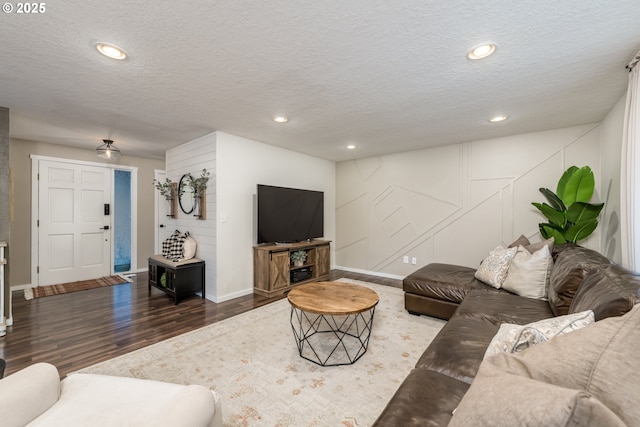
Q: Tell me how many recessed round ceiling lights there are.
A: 5